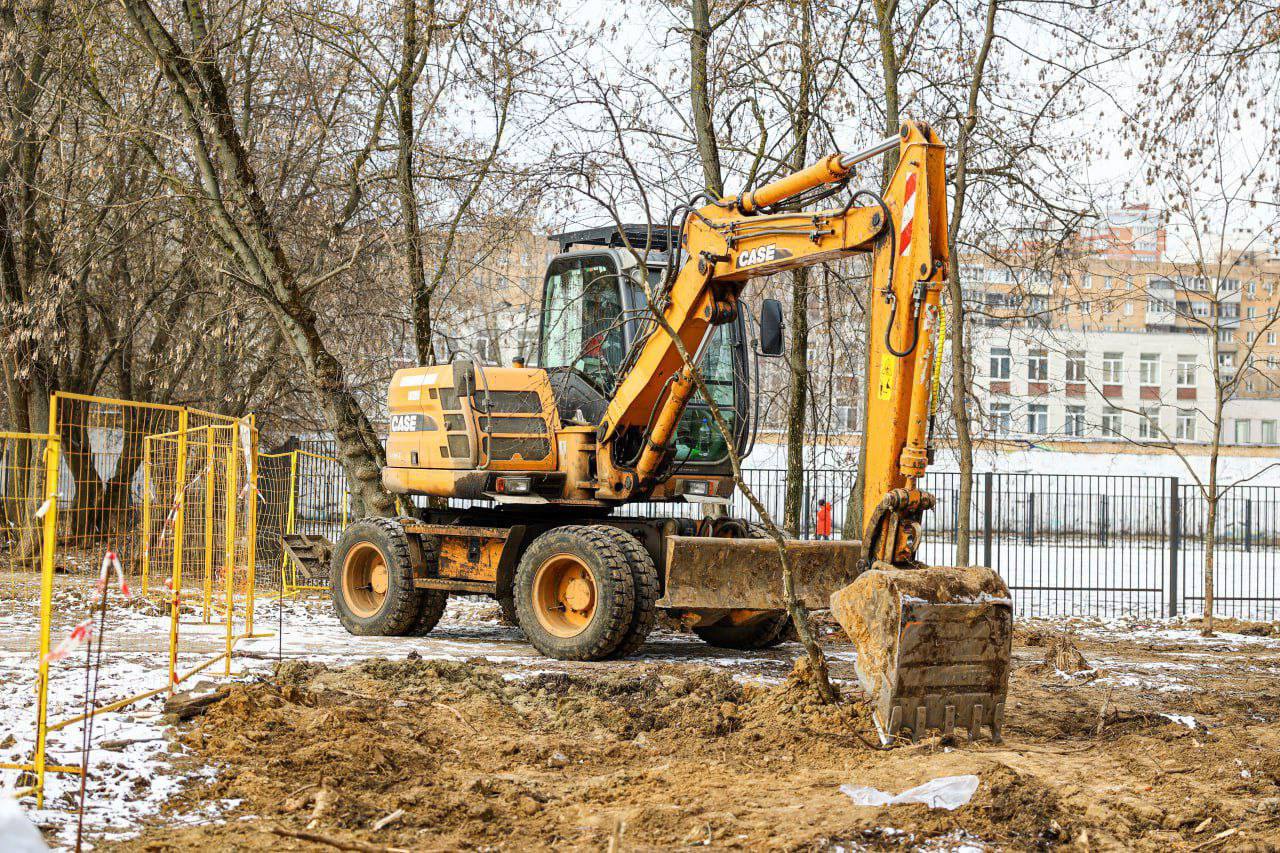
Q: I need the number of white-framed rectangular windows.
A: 12